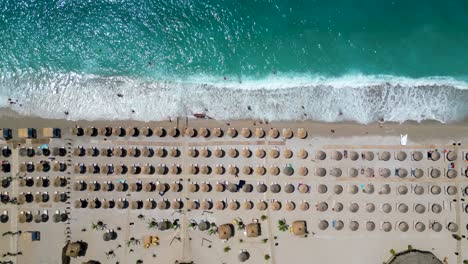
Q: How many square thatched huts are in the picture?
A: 4